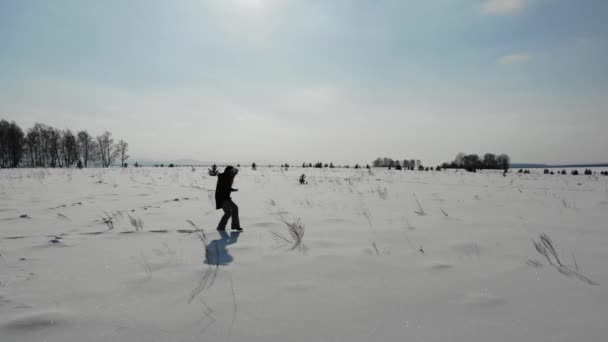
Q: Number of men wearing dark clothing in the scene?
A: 1